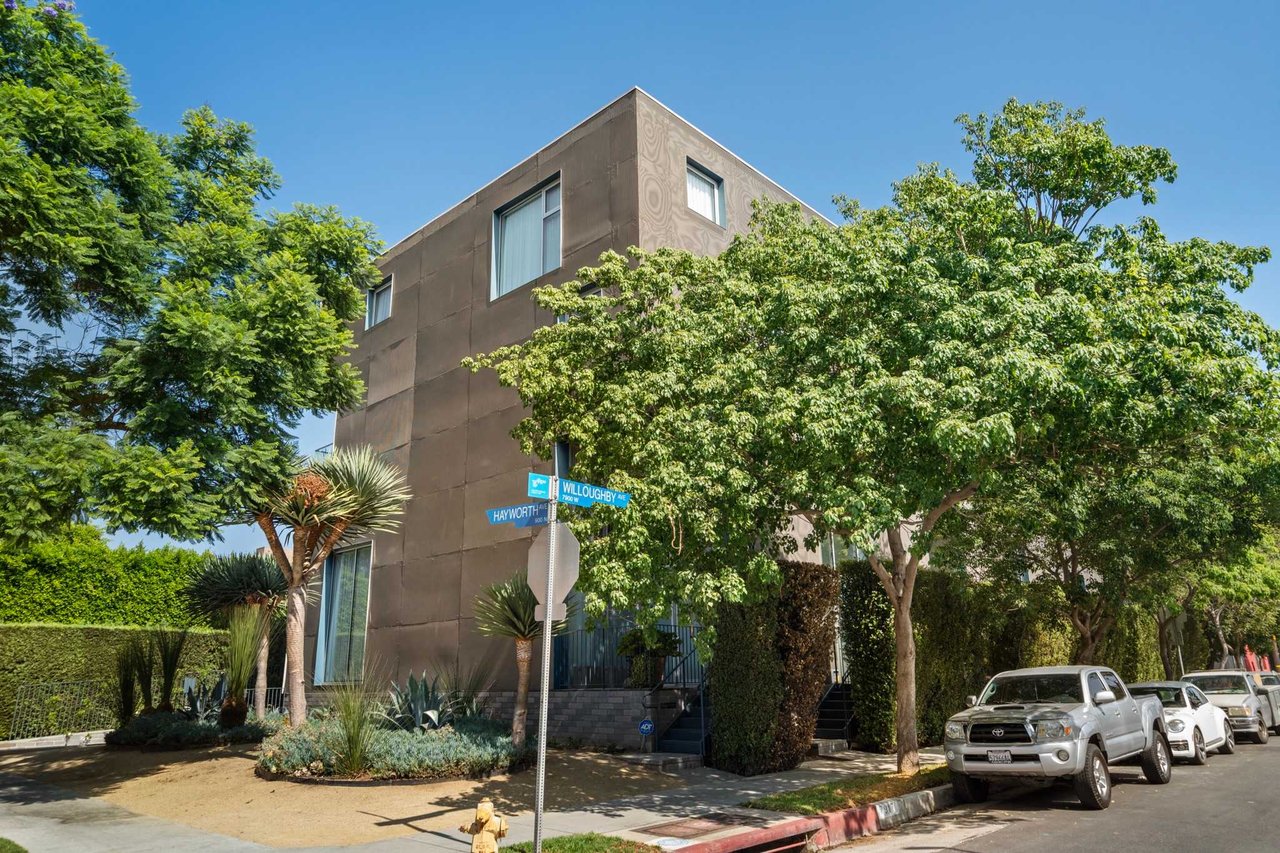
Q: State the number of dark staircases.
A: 2